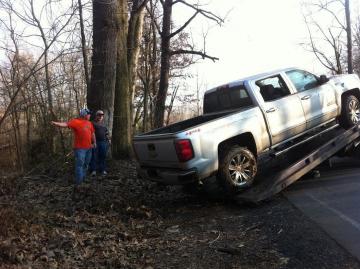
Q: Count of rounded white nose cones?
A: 0